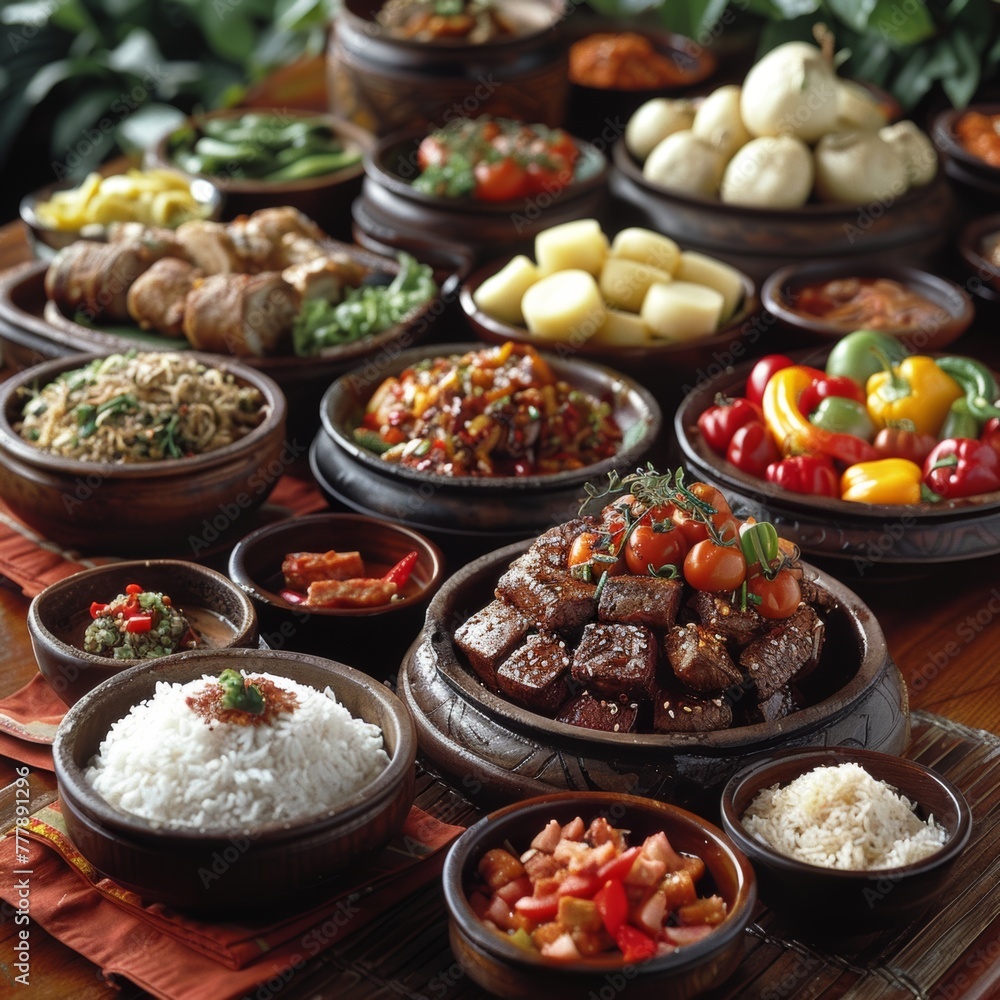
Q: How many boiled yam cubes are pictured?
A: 8